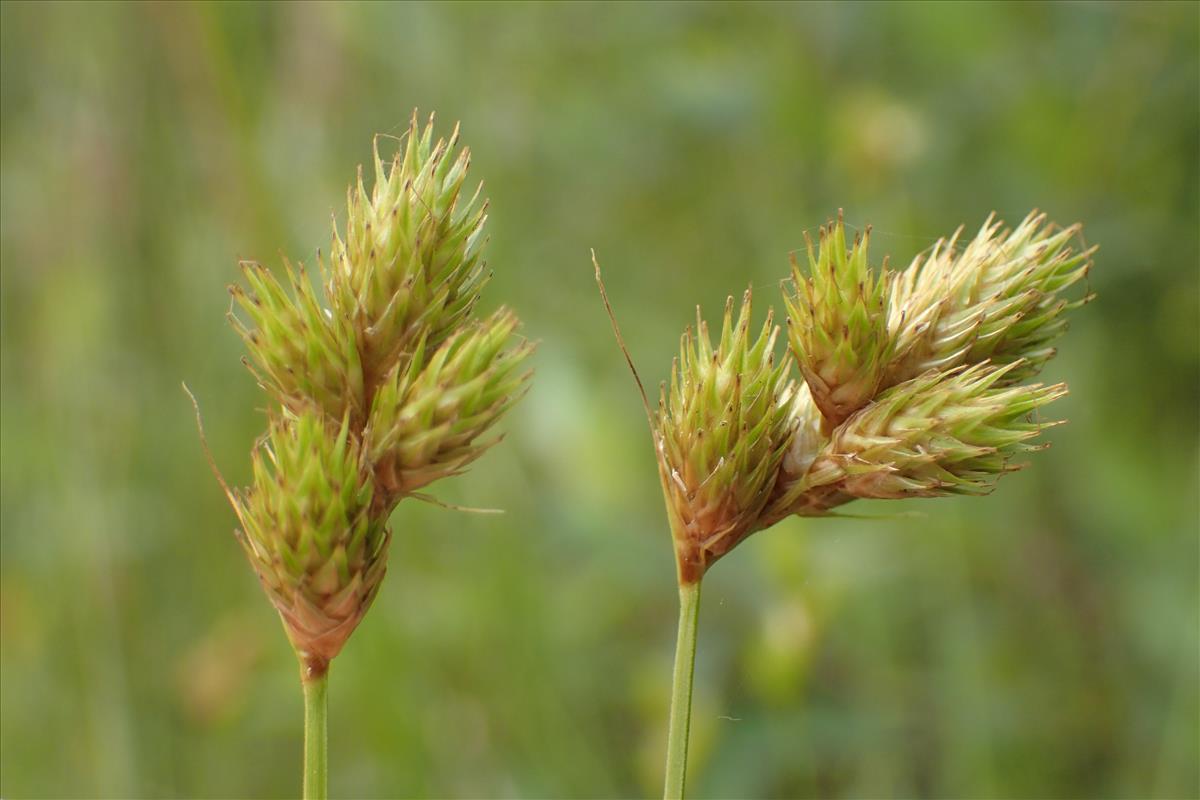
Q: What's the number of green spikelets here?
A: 8